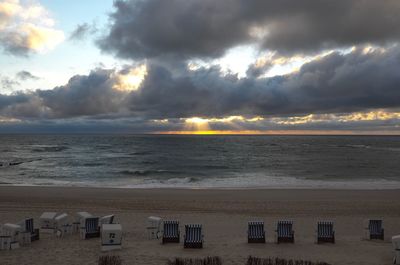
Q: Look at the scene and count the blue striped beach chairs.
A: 8